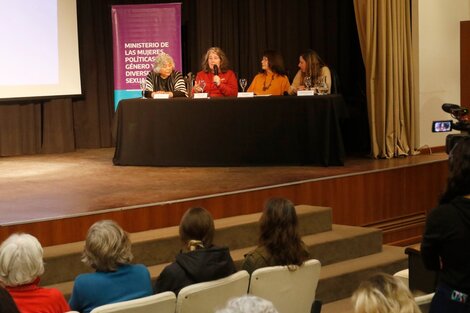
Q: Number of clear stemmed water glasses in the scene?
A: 4